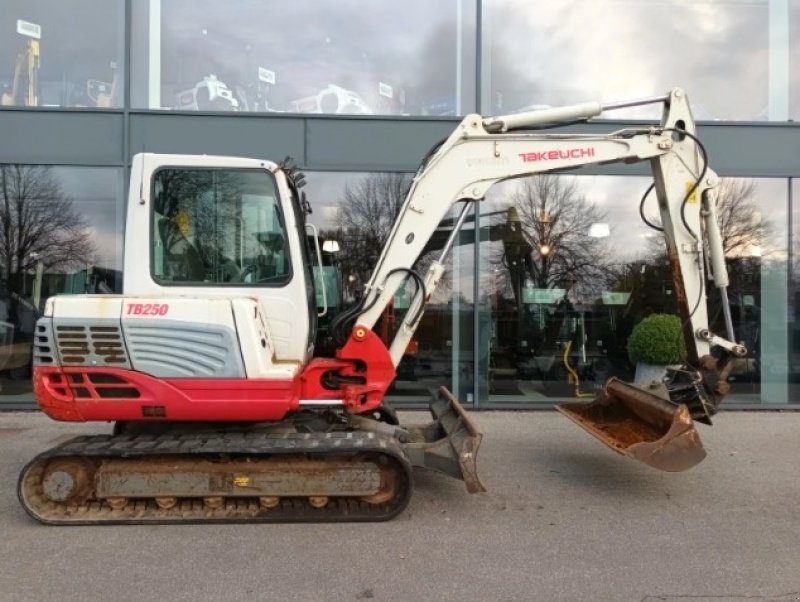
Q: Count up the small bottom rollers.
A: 5